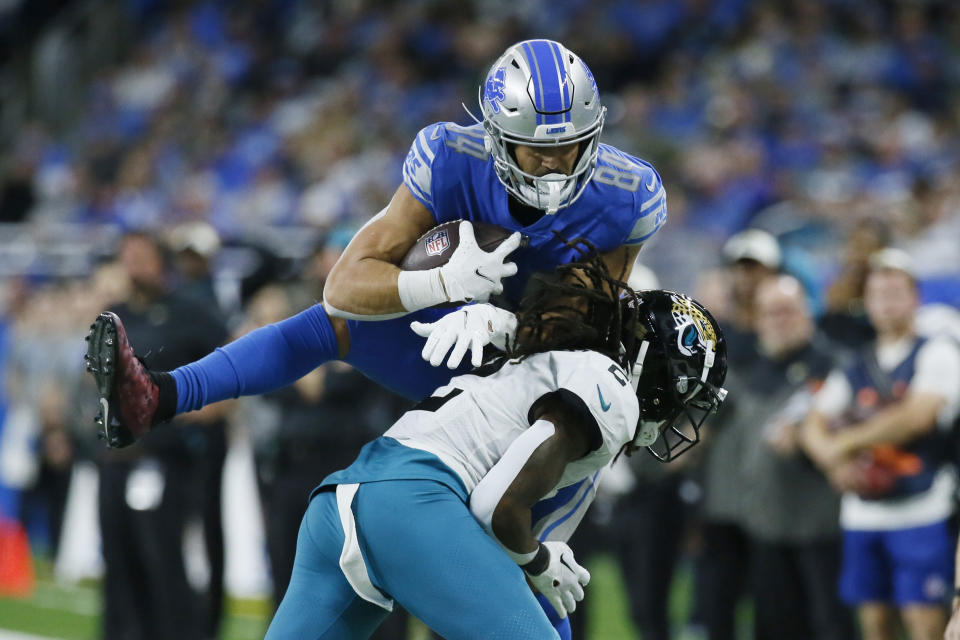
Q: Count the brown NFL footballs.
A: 1